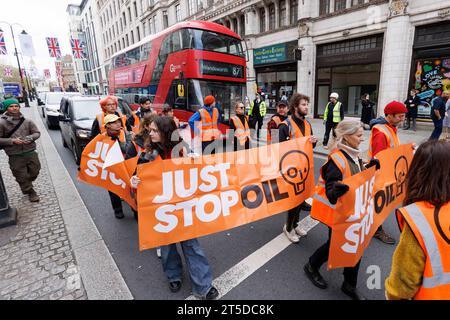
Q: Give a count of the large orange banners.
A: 3